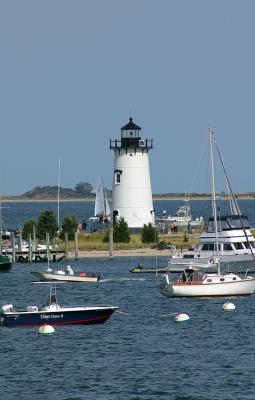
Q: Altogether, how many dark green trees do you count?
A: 5